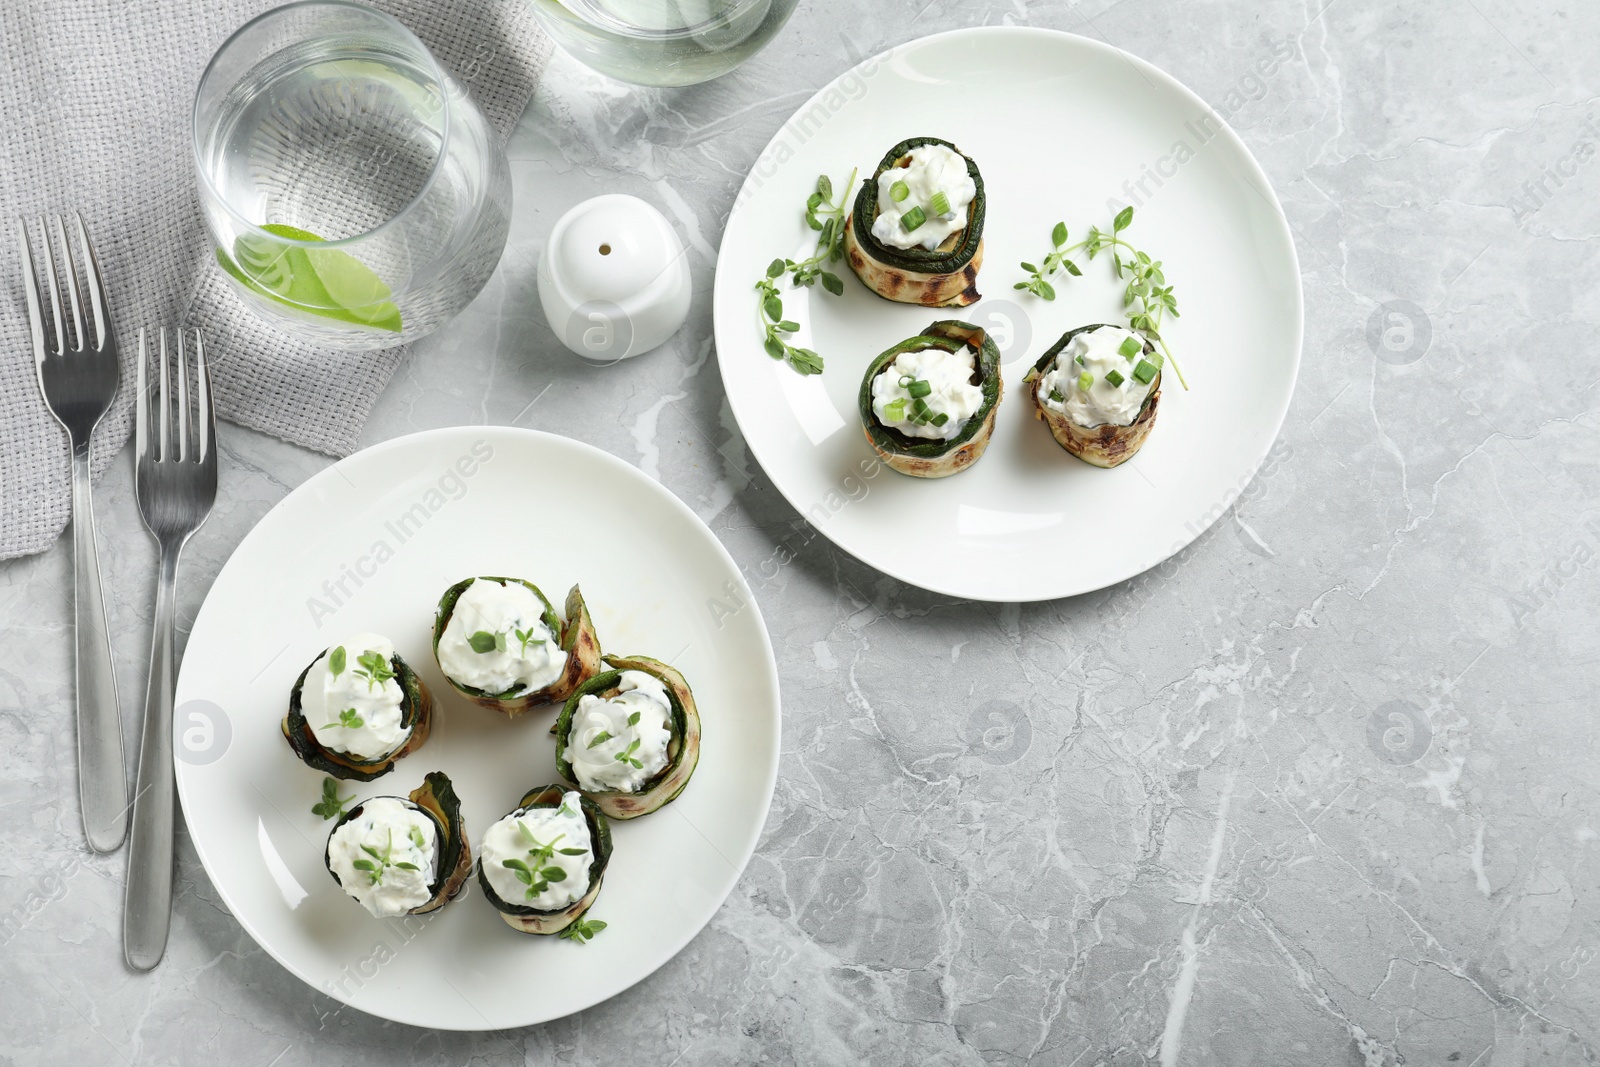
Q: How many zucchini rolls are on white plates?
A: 8